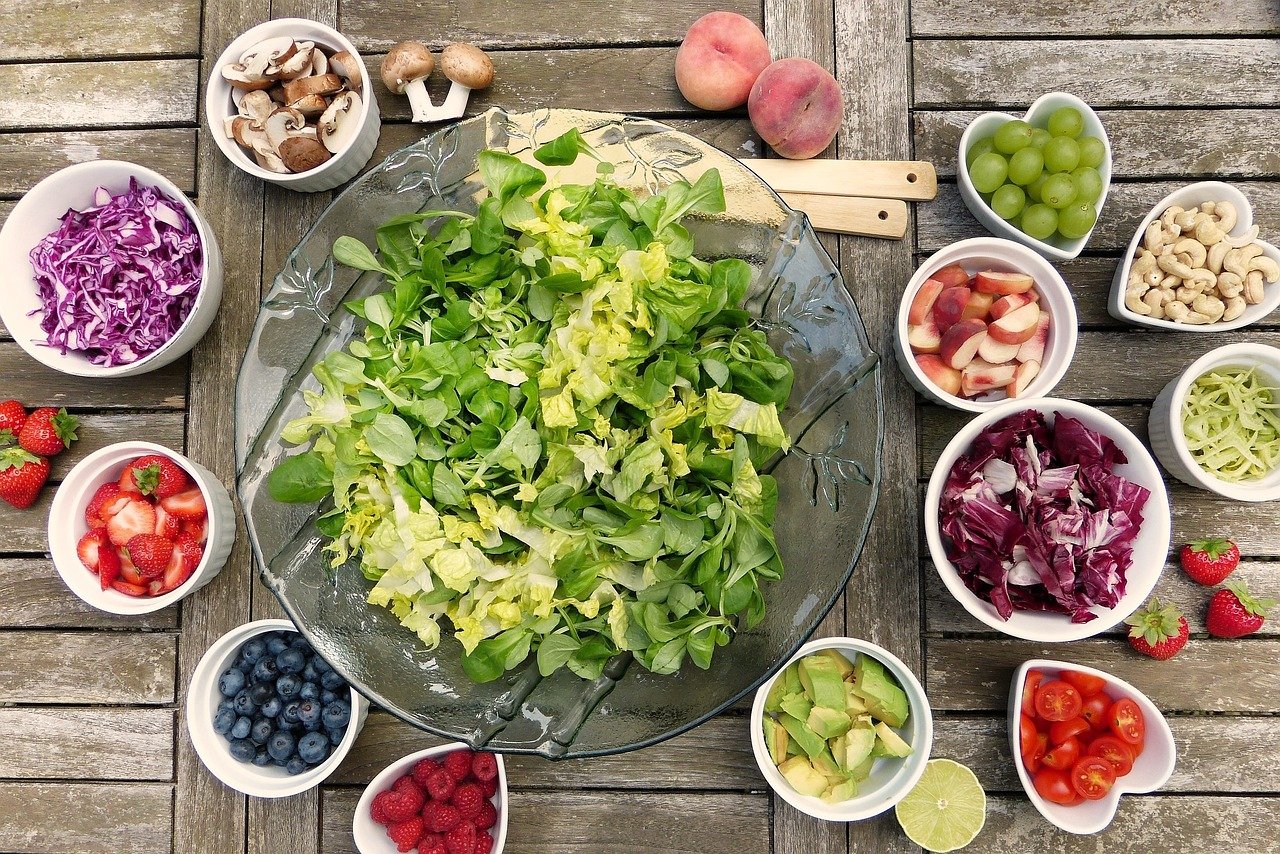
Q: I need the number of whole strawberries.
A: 6